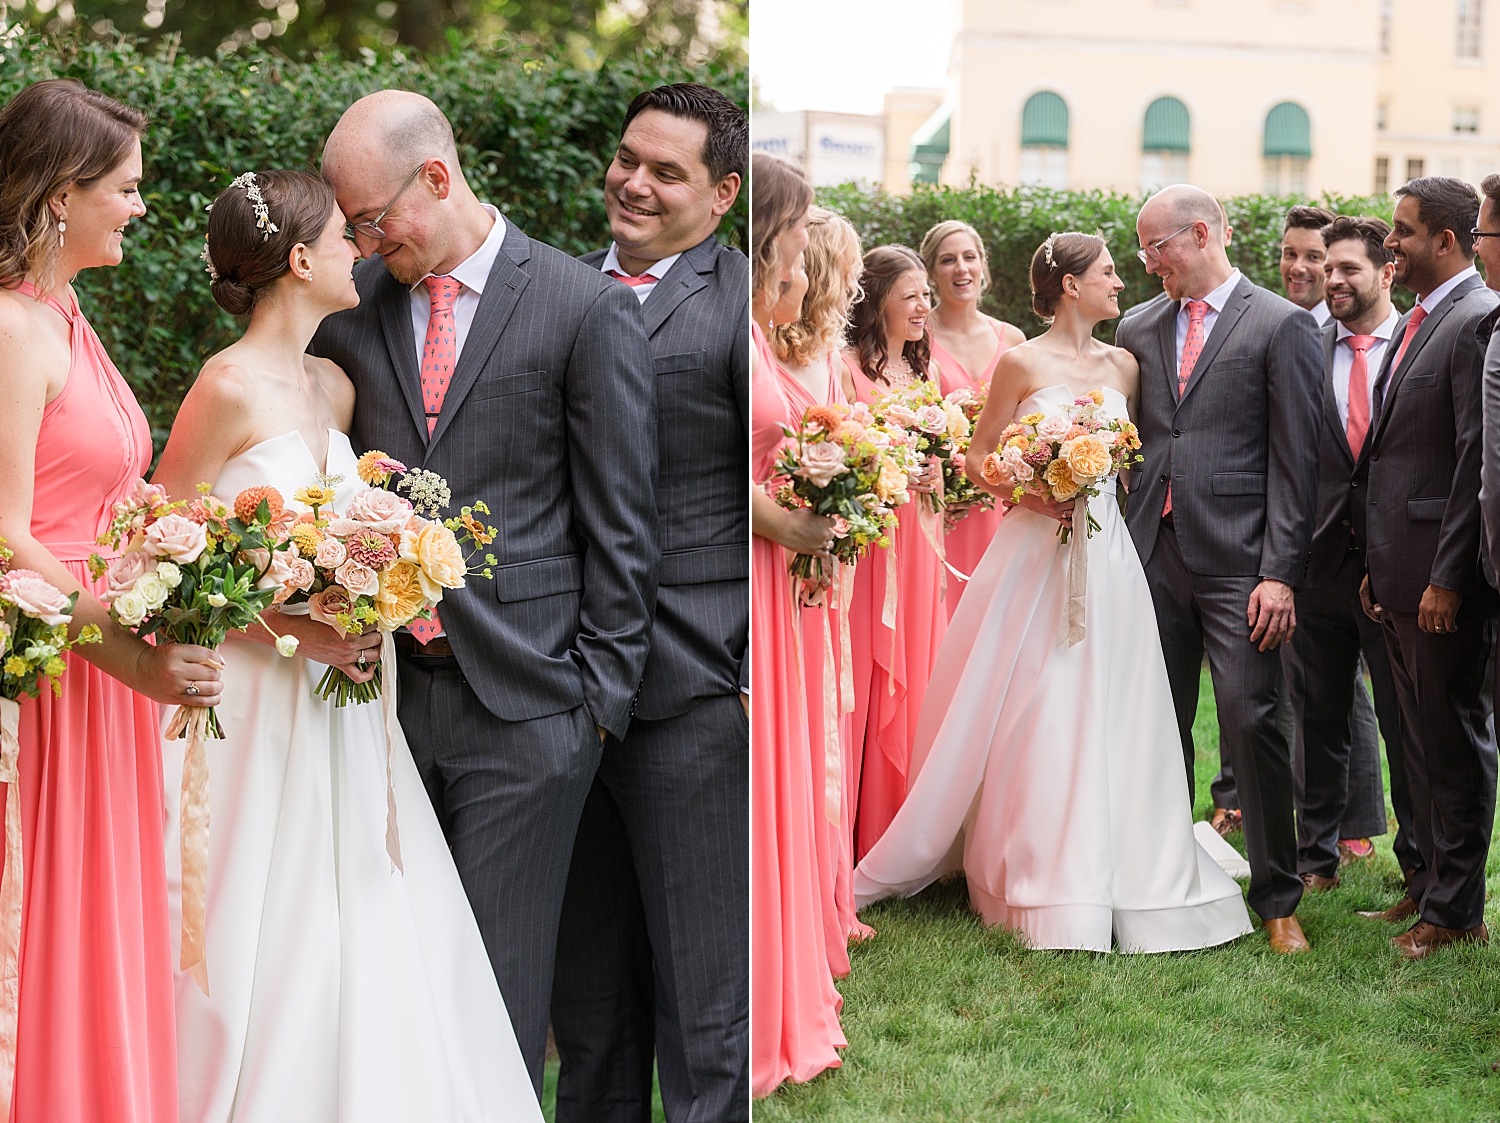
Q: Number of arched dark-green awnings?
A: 3